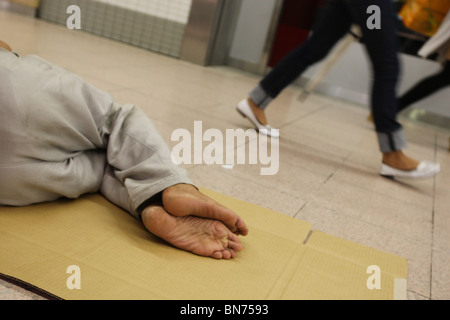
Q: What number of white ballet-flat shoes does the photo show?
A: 2